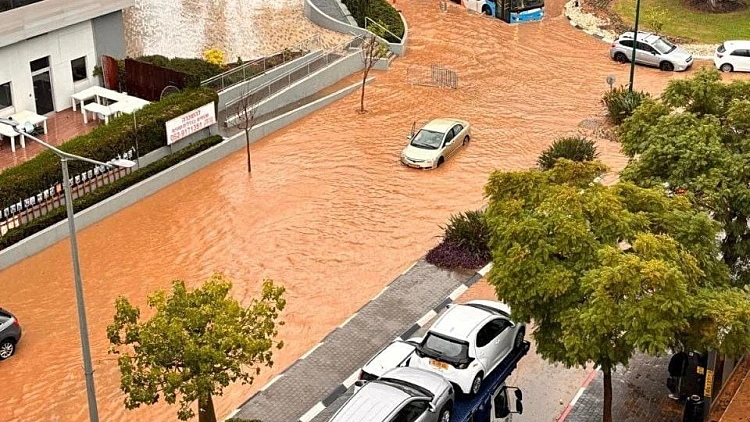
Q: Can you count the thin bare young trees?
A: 2